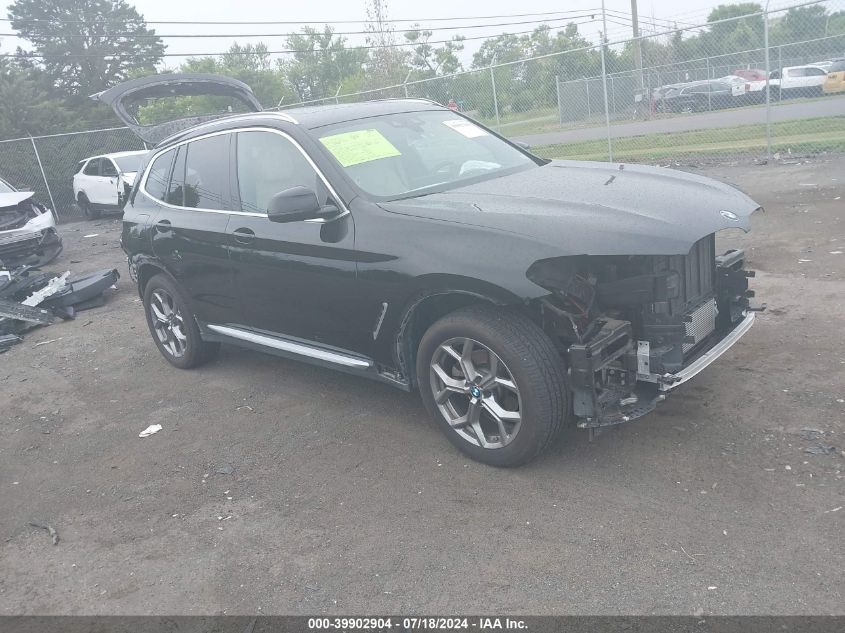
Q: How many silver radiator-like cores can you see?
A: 1